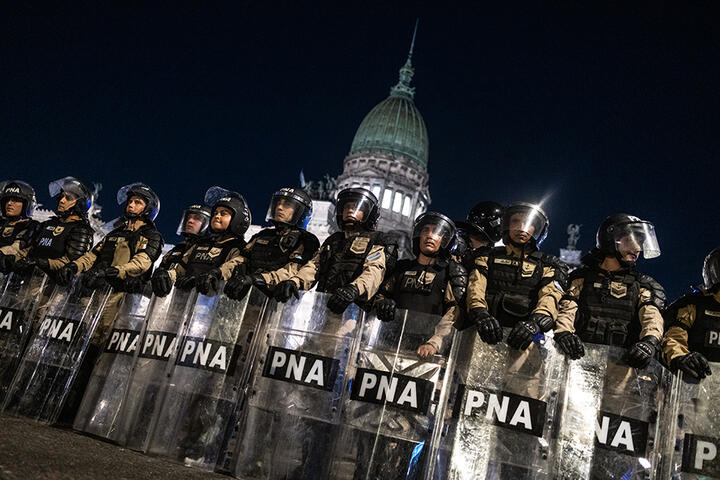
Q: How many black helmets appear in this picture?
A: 12